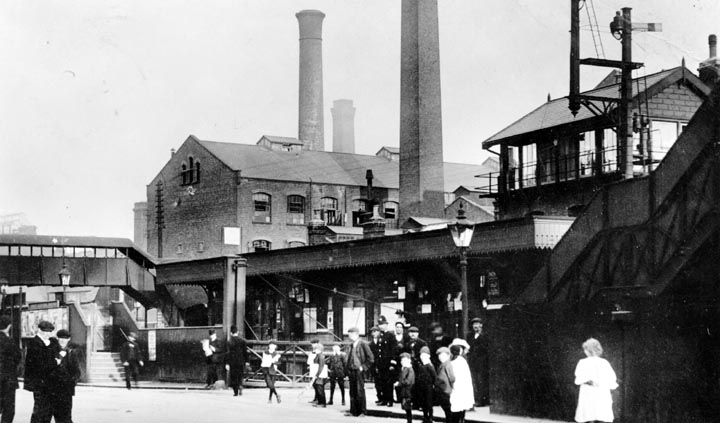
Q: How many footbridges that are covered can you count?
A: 1